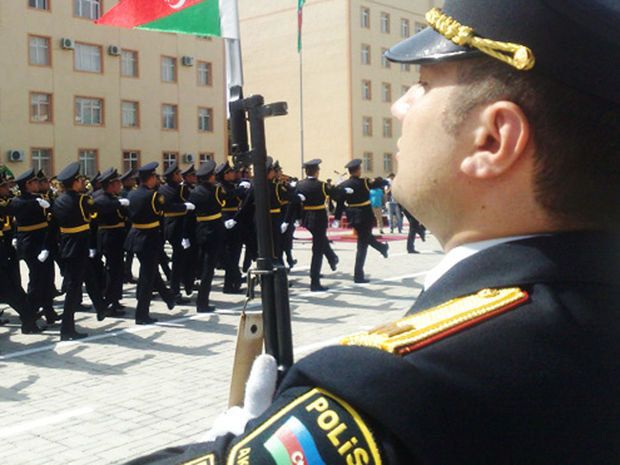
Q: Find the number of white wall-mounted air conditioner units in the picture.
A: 5